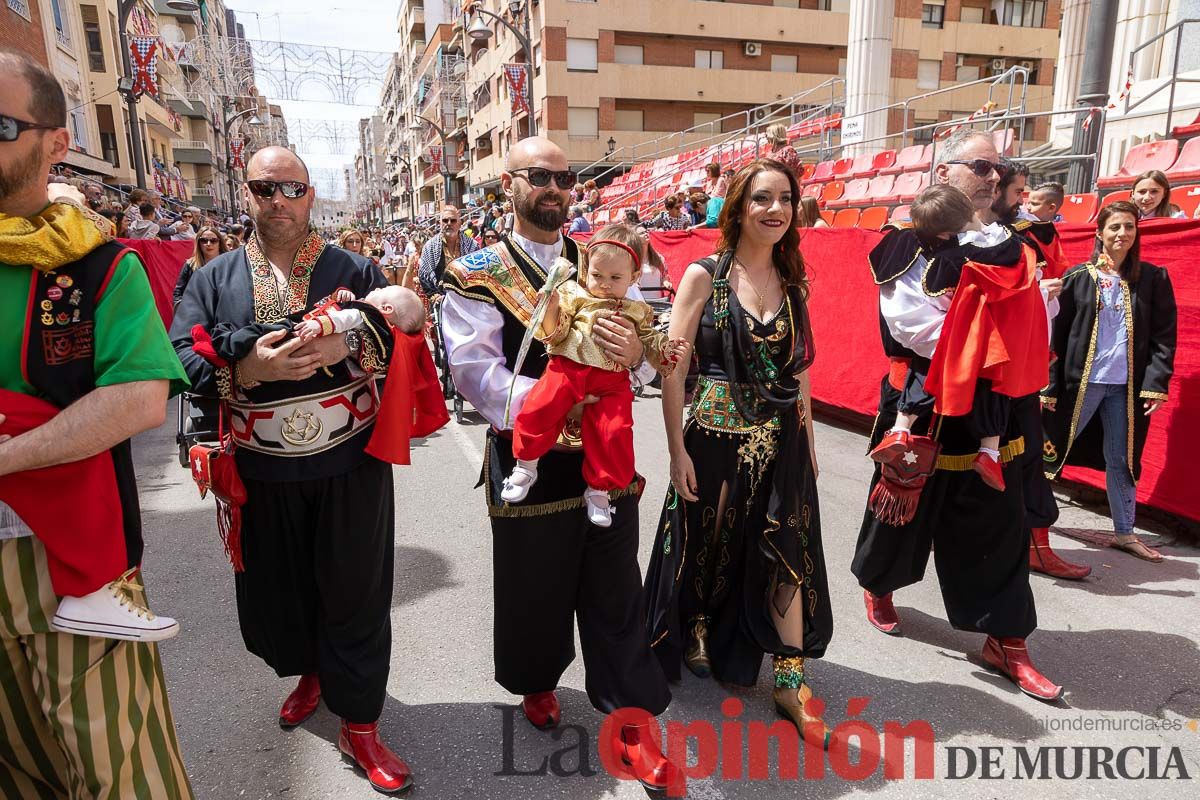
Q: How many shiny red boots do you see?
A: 7